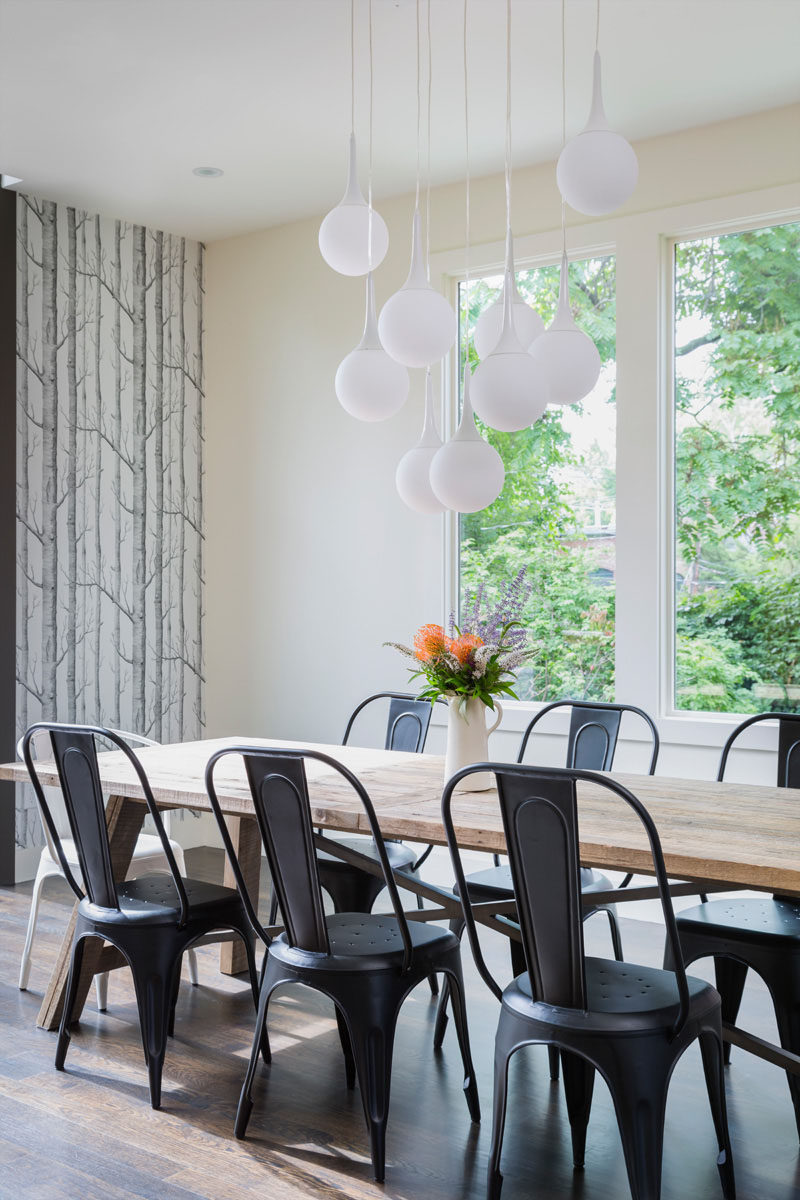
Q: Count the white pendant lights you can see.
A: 9